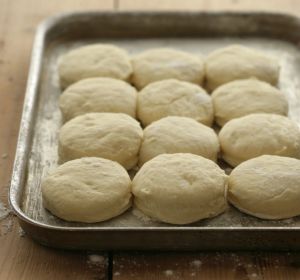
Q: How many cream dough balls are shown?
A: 12